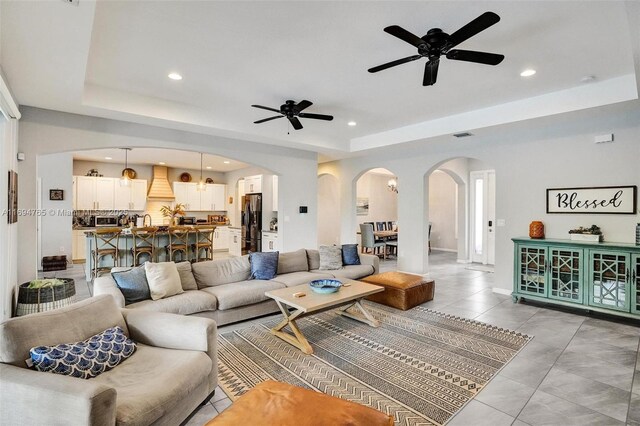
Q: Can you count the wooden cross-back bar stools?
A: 4